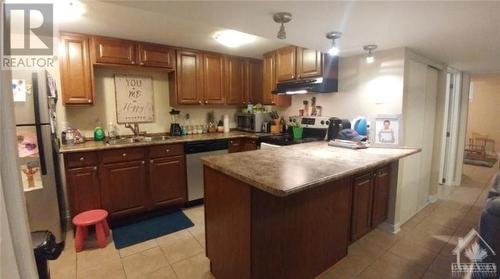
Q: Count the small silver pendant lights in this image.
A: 3